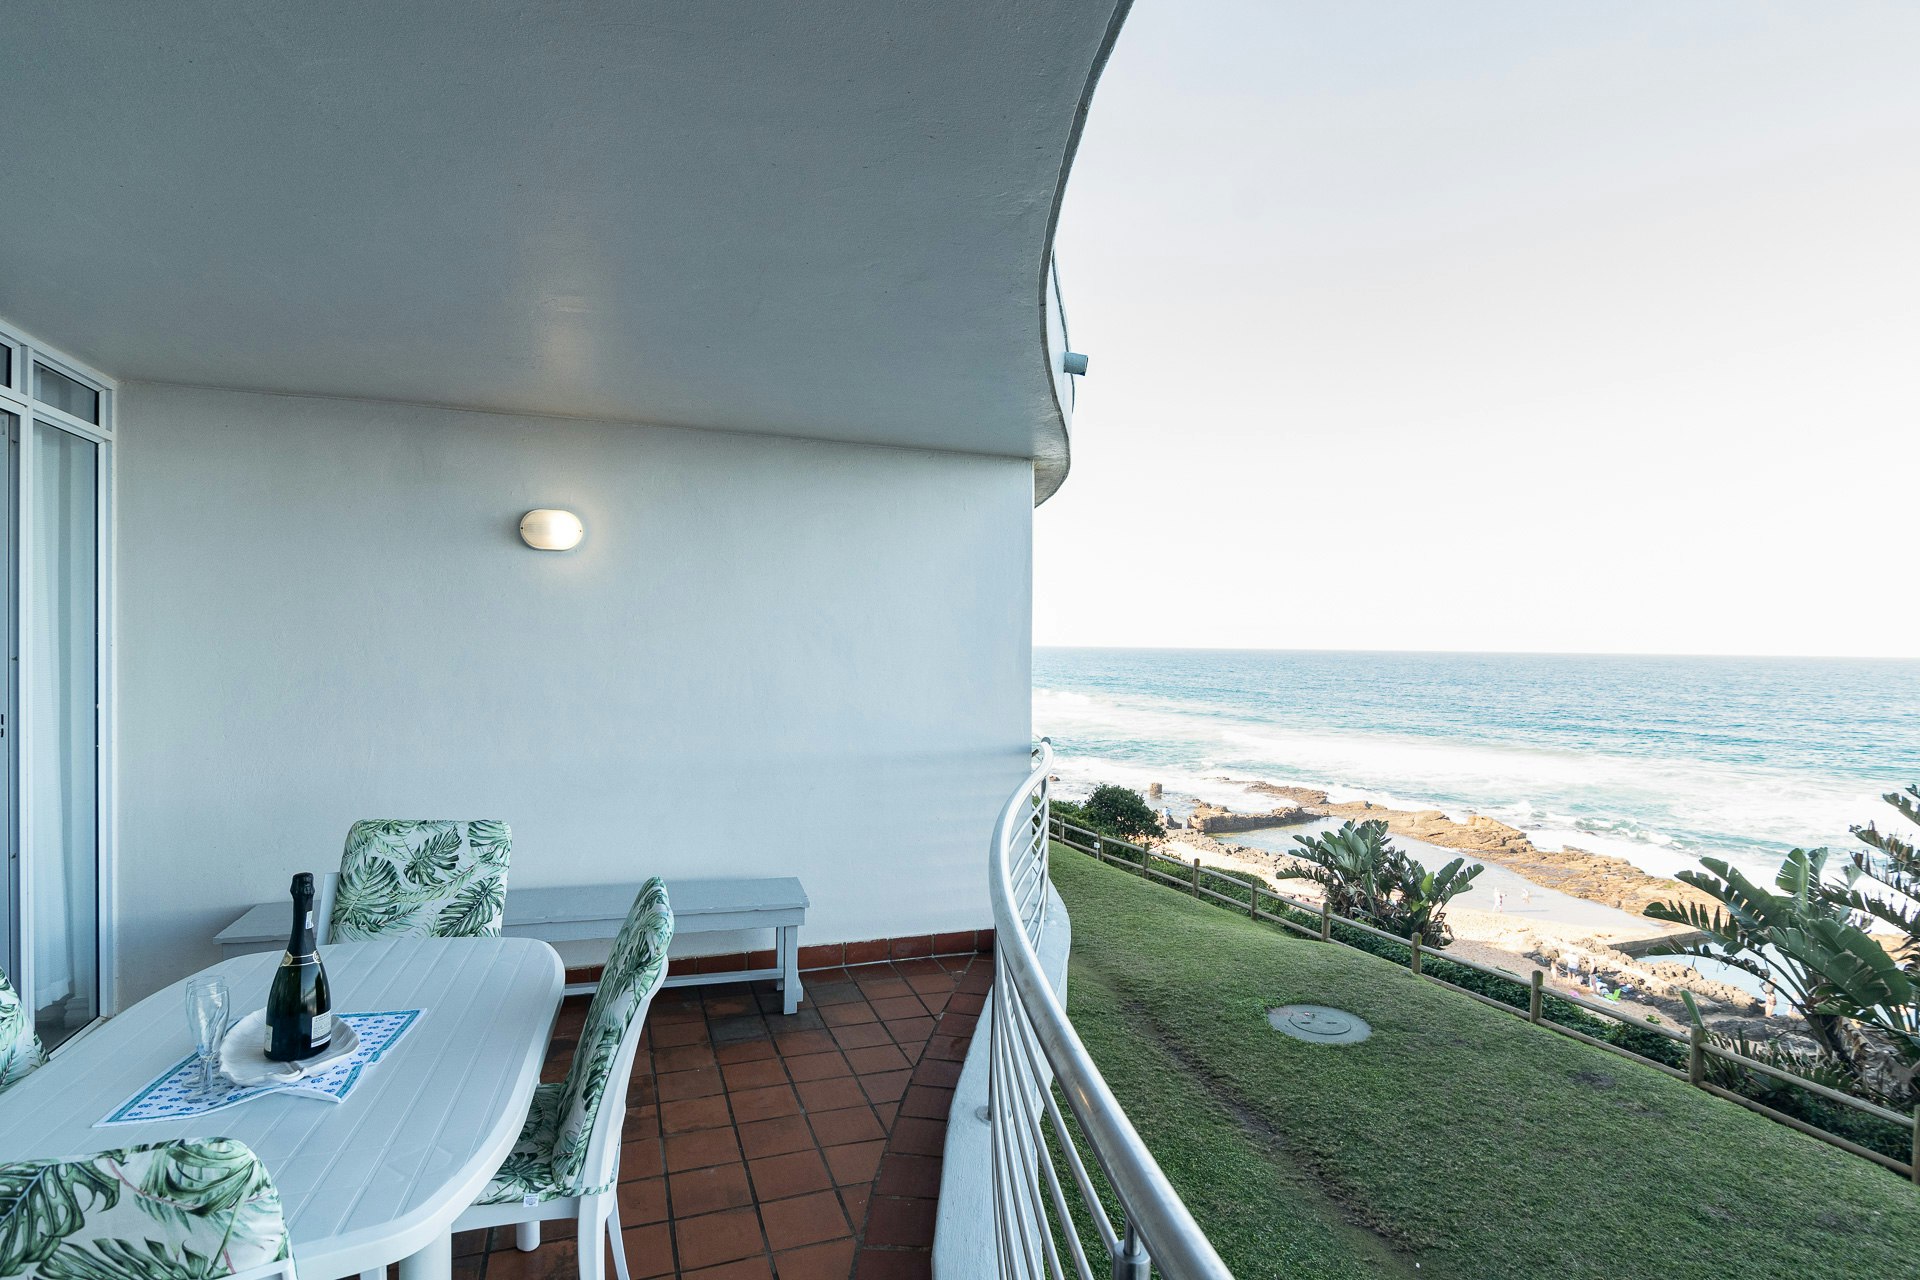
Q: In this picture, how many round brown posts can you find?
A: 10